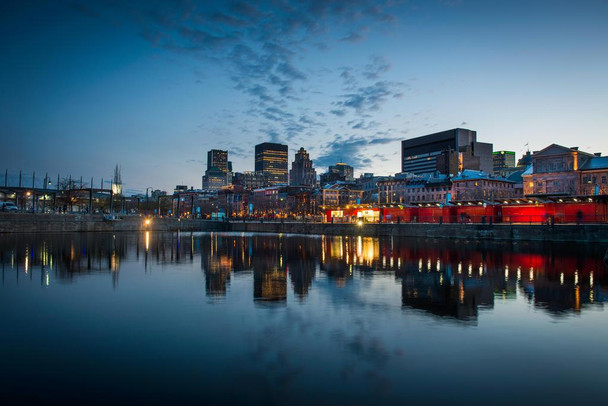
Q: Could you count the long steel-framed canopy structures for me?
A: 1